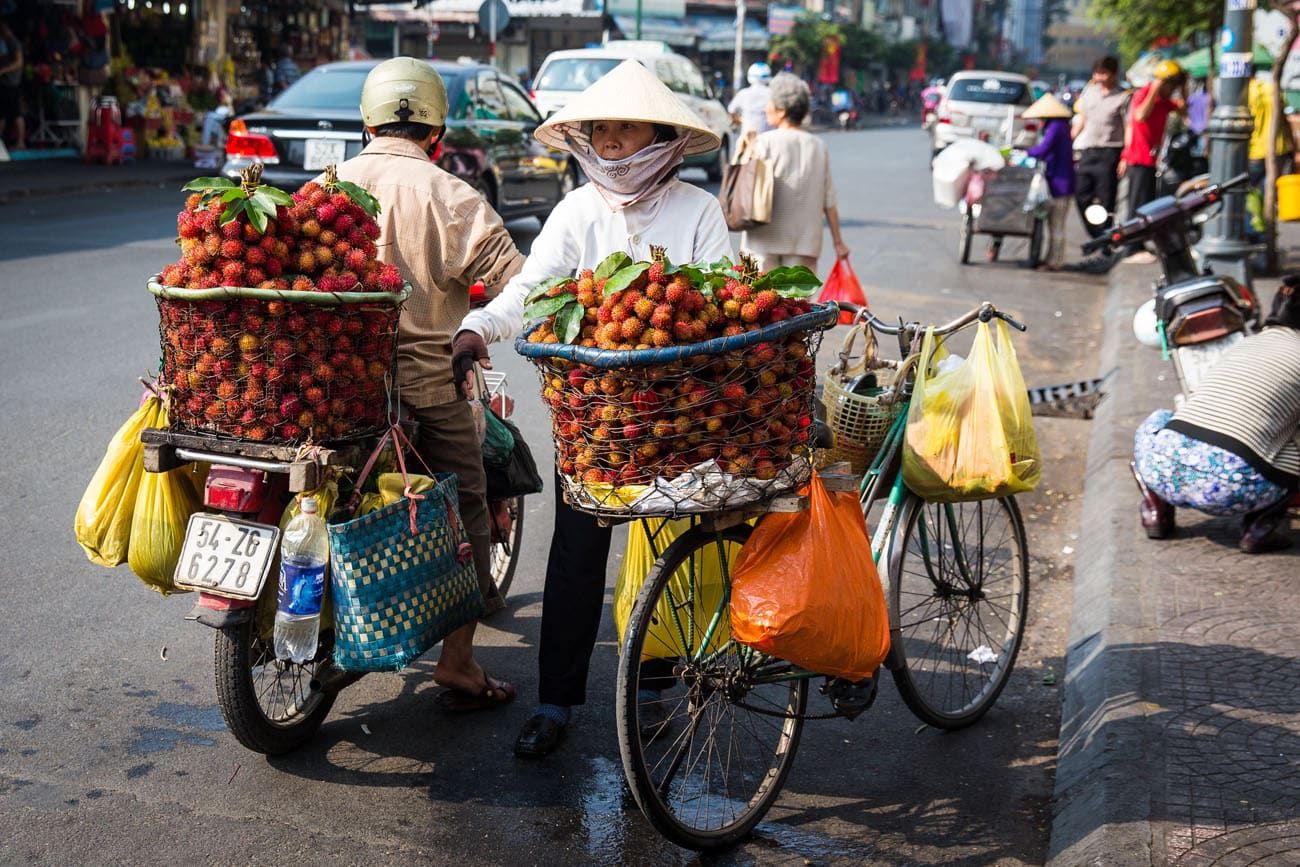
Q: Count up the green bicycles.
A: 1